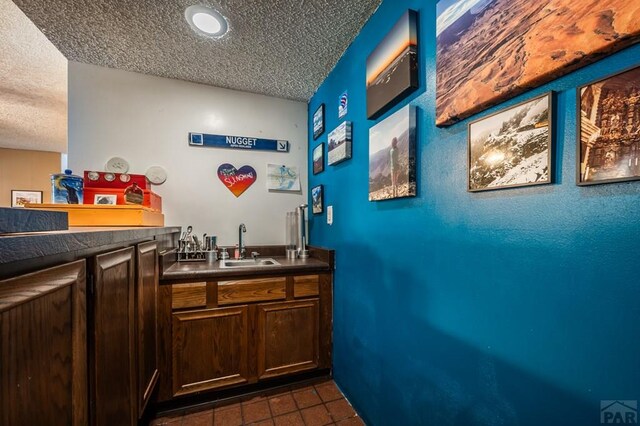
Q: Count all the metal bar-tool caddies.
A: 1